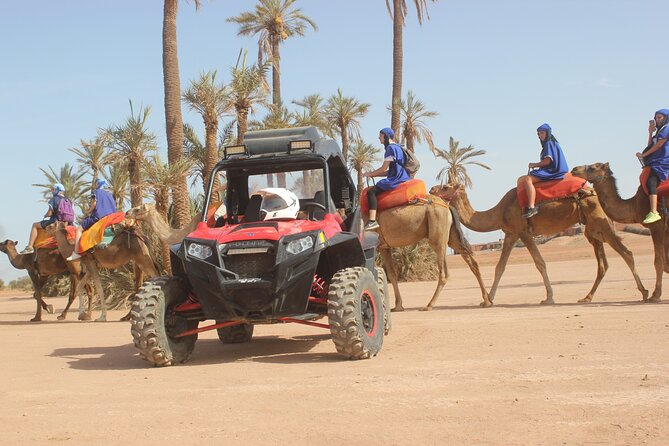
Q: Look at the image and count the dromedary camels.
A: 6